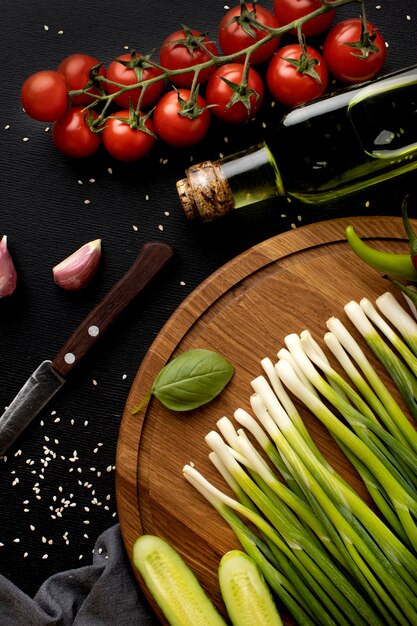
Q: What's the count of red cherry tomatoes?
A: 12